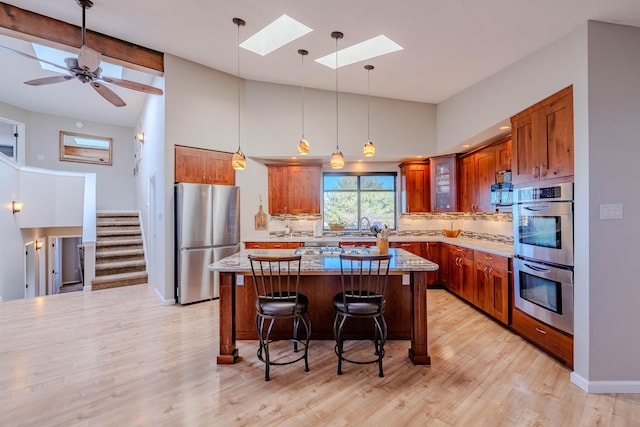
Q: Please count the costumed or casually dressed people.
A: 0